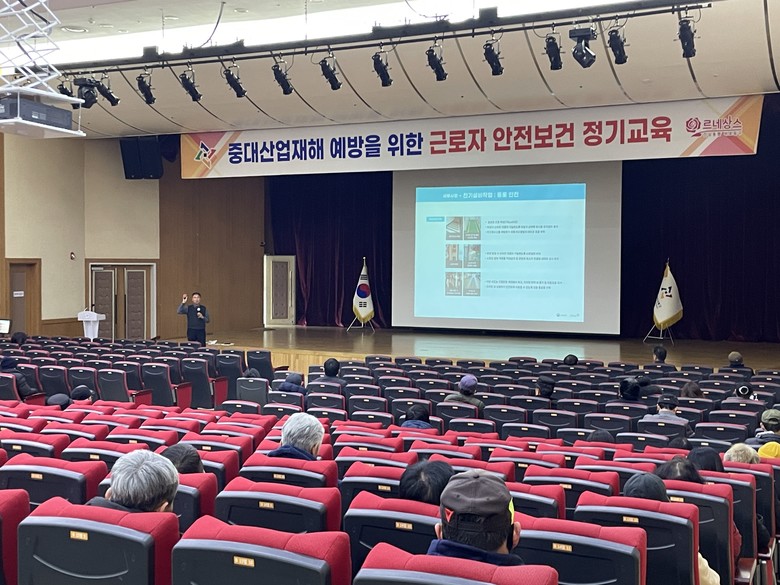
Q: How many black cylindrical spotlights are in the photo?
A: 13